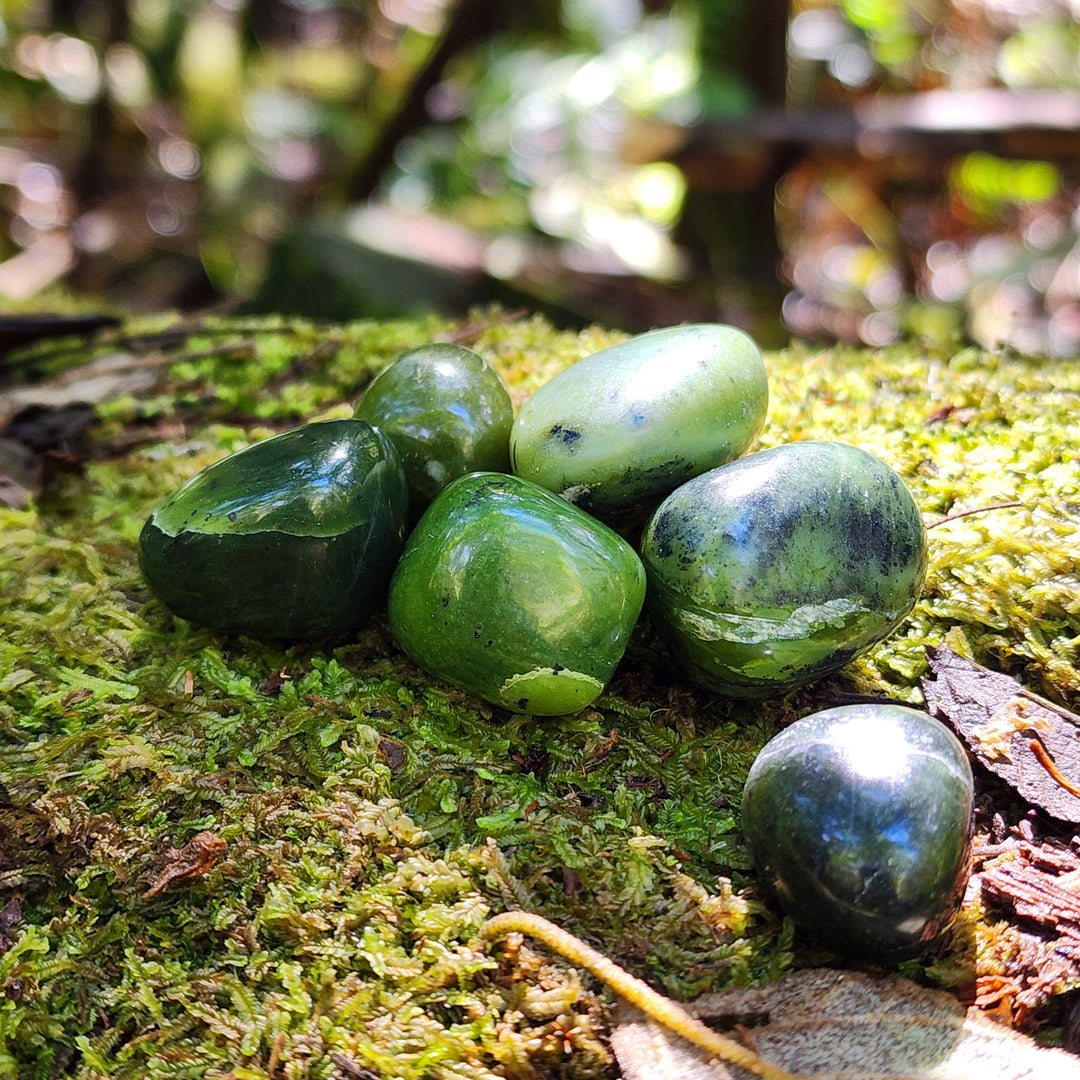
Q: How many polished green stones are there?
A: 6